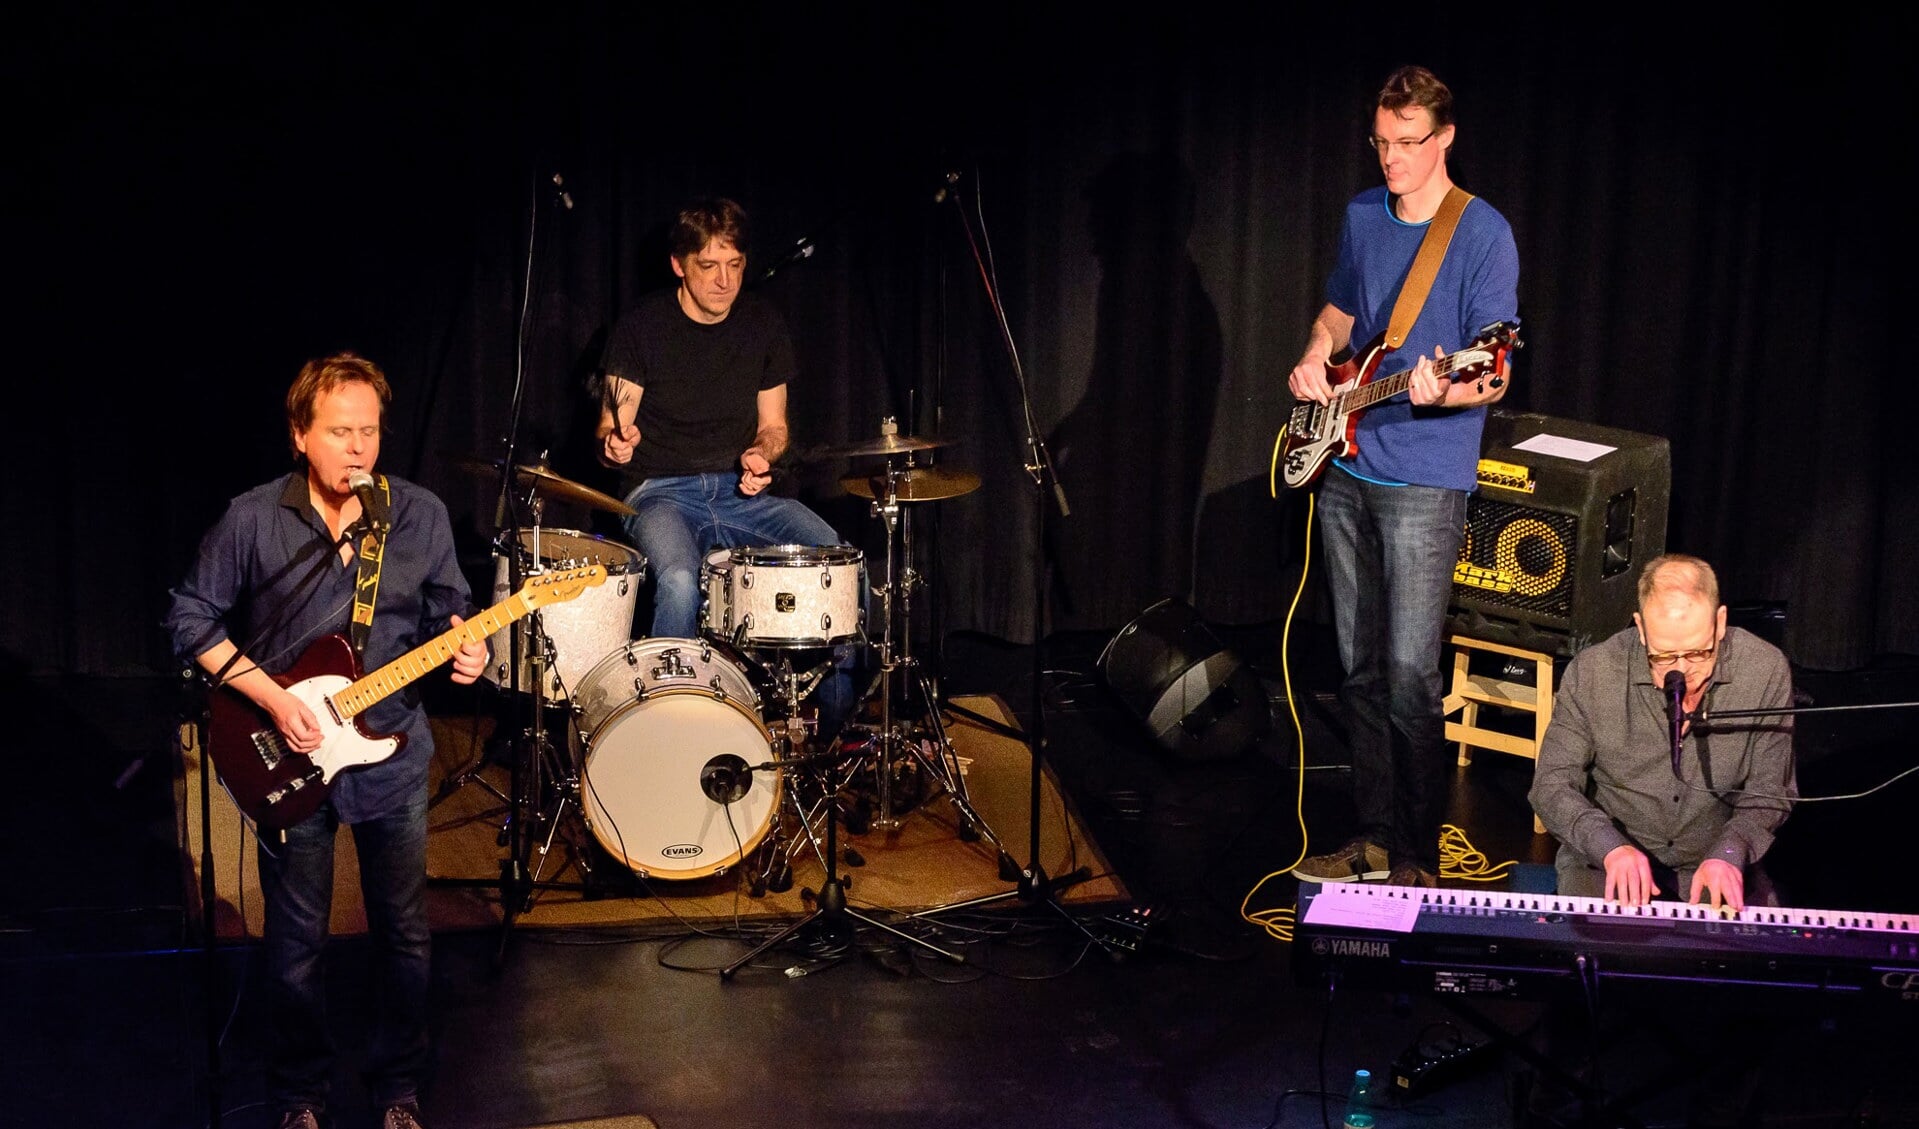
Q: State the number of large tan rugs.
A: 1